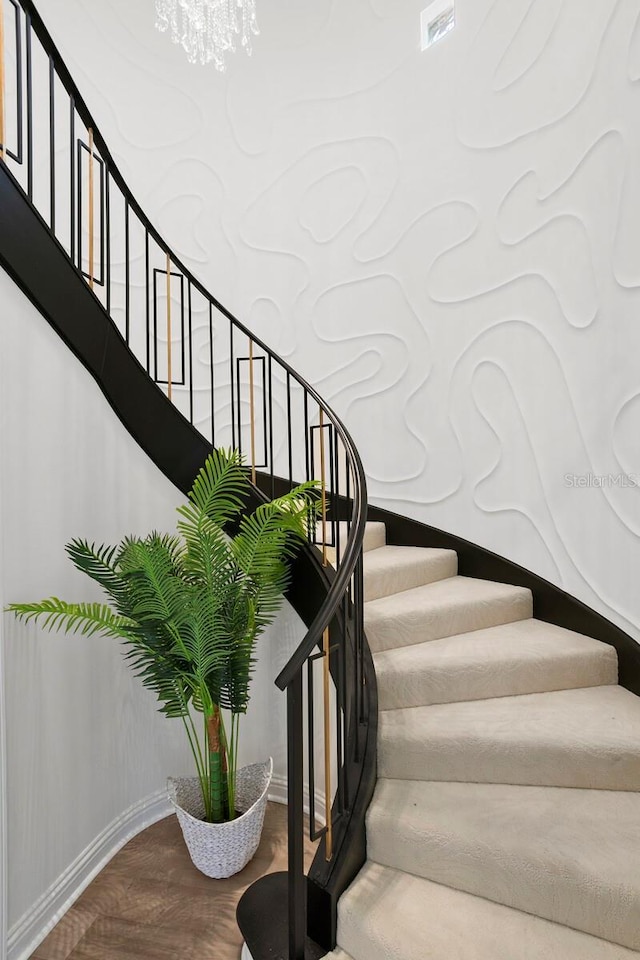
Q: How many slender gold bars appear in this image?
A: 6